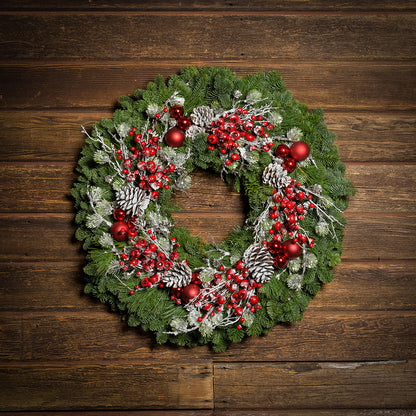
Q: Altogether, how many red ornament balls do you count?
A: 15